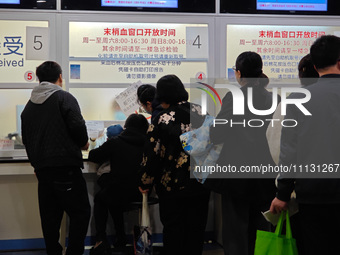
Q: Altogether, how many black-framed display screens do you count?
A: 3